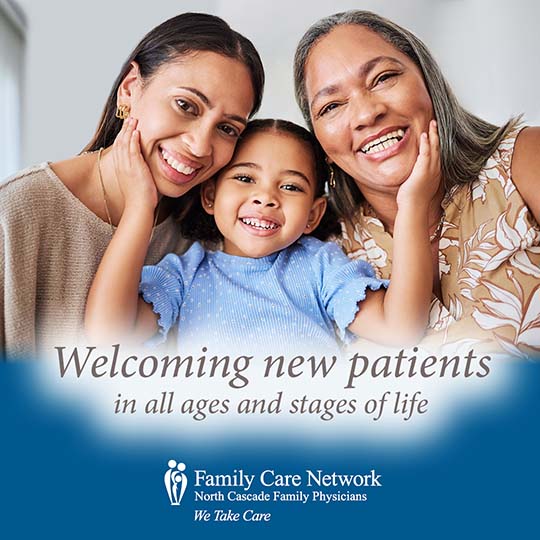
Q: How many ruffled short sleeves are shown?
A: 2